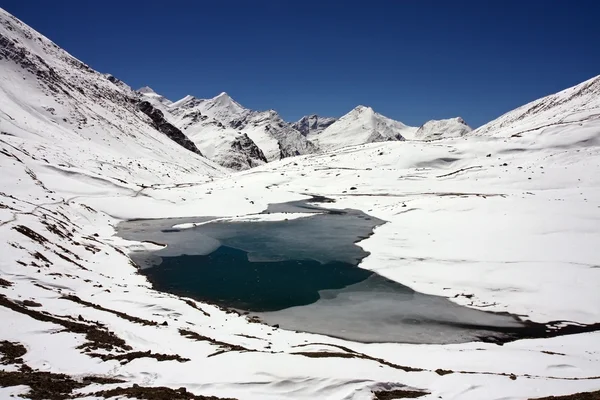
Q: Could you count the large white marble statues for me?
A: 0